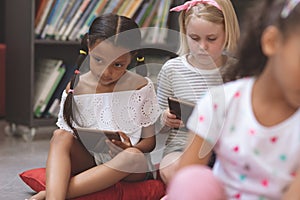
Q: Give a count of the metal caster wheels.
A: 2